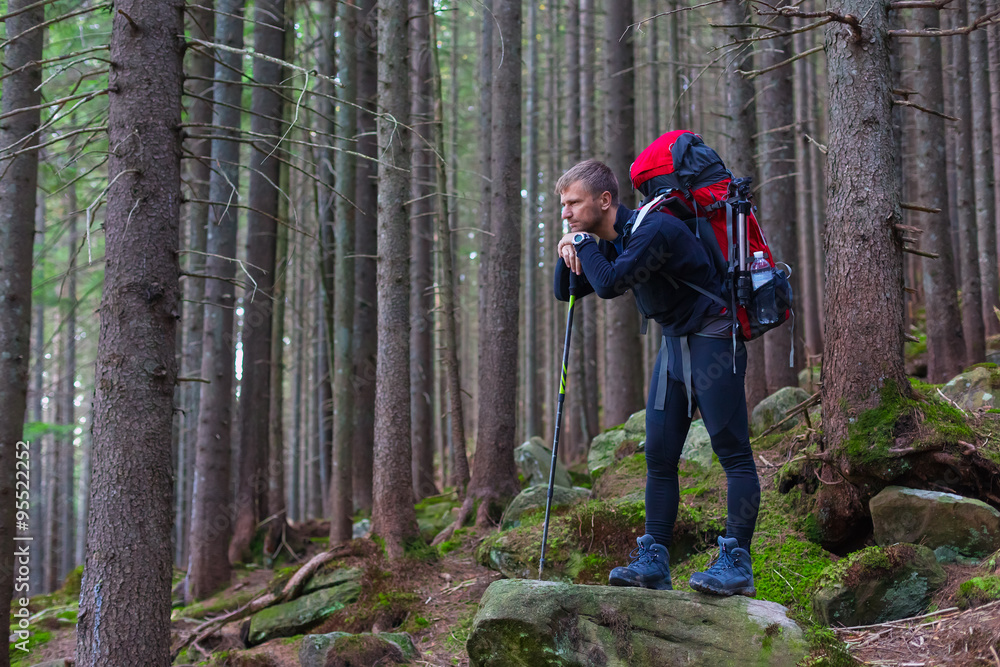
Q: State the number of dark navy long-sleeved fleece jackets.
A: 1